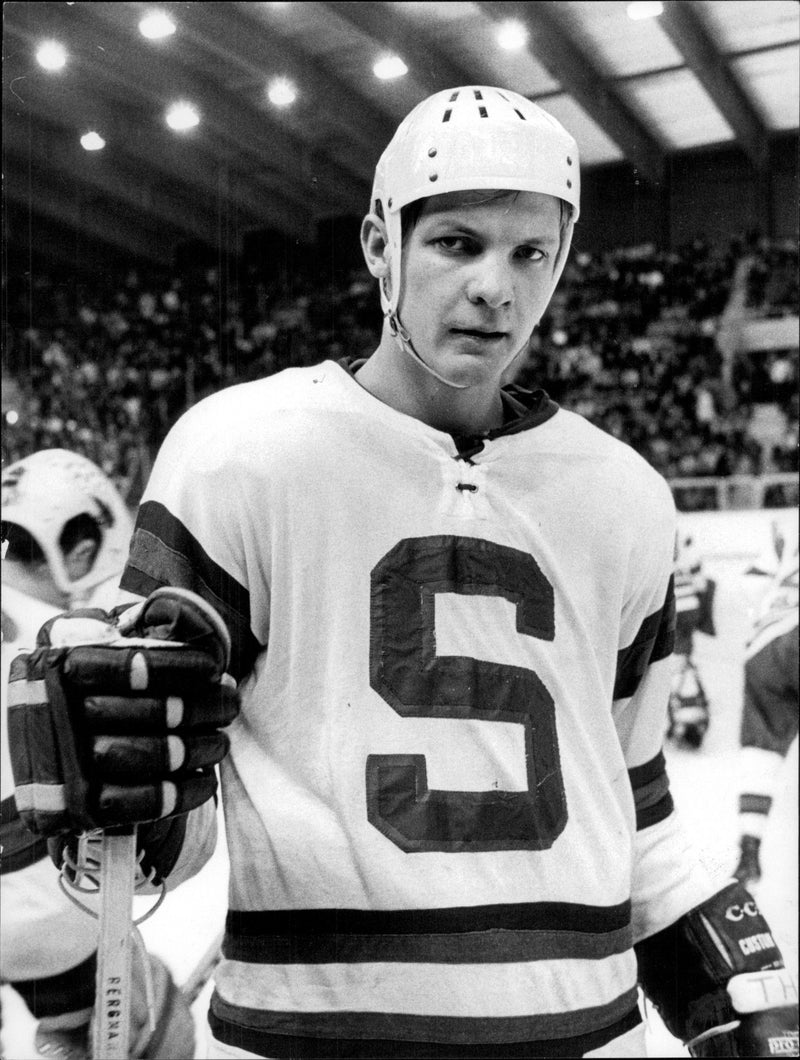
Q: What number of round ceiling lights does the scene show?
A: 8